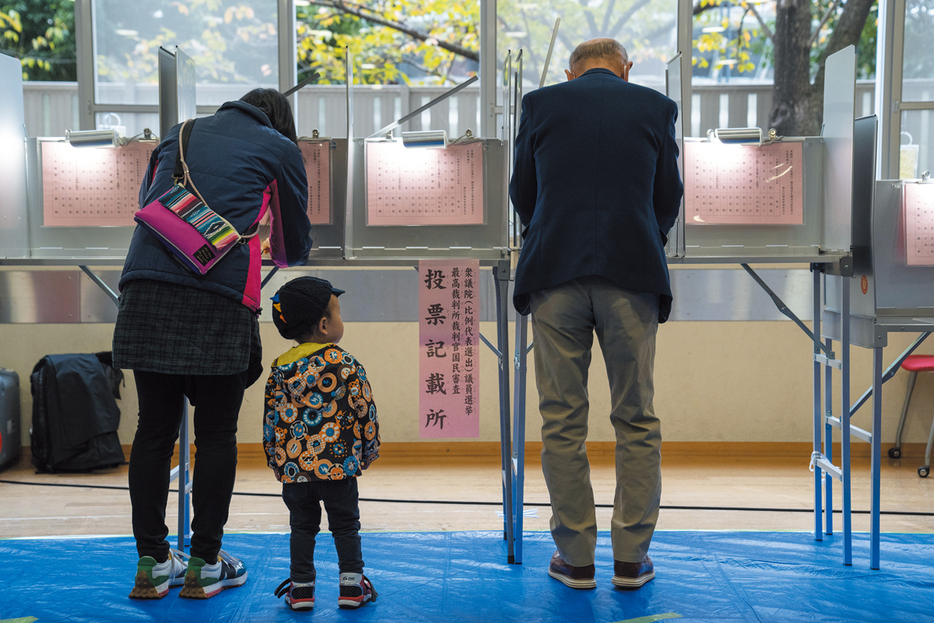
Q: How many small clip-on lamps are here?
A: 3